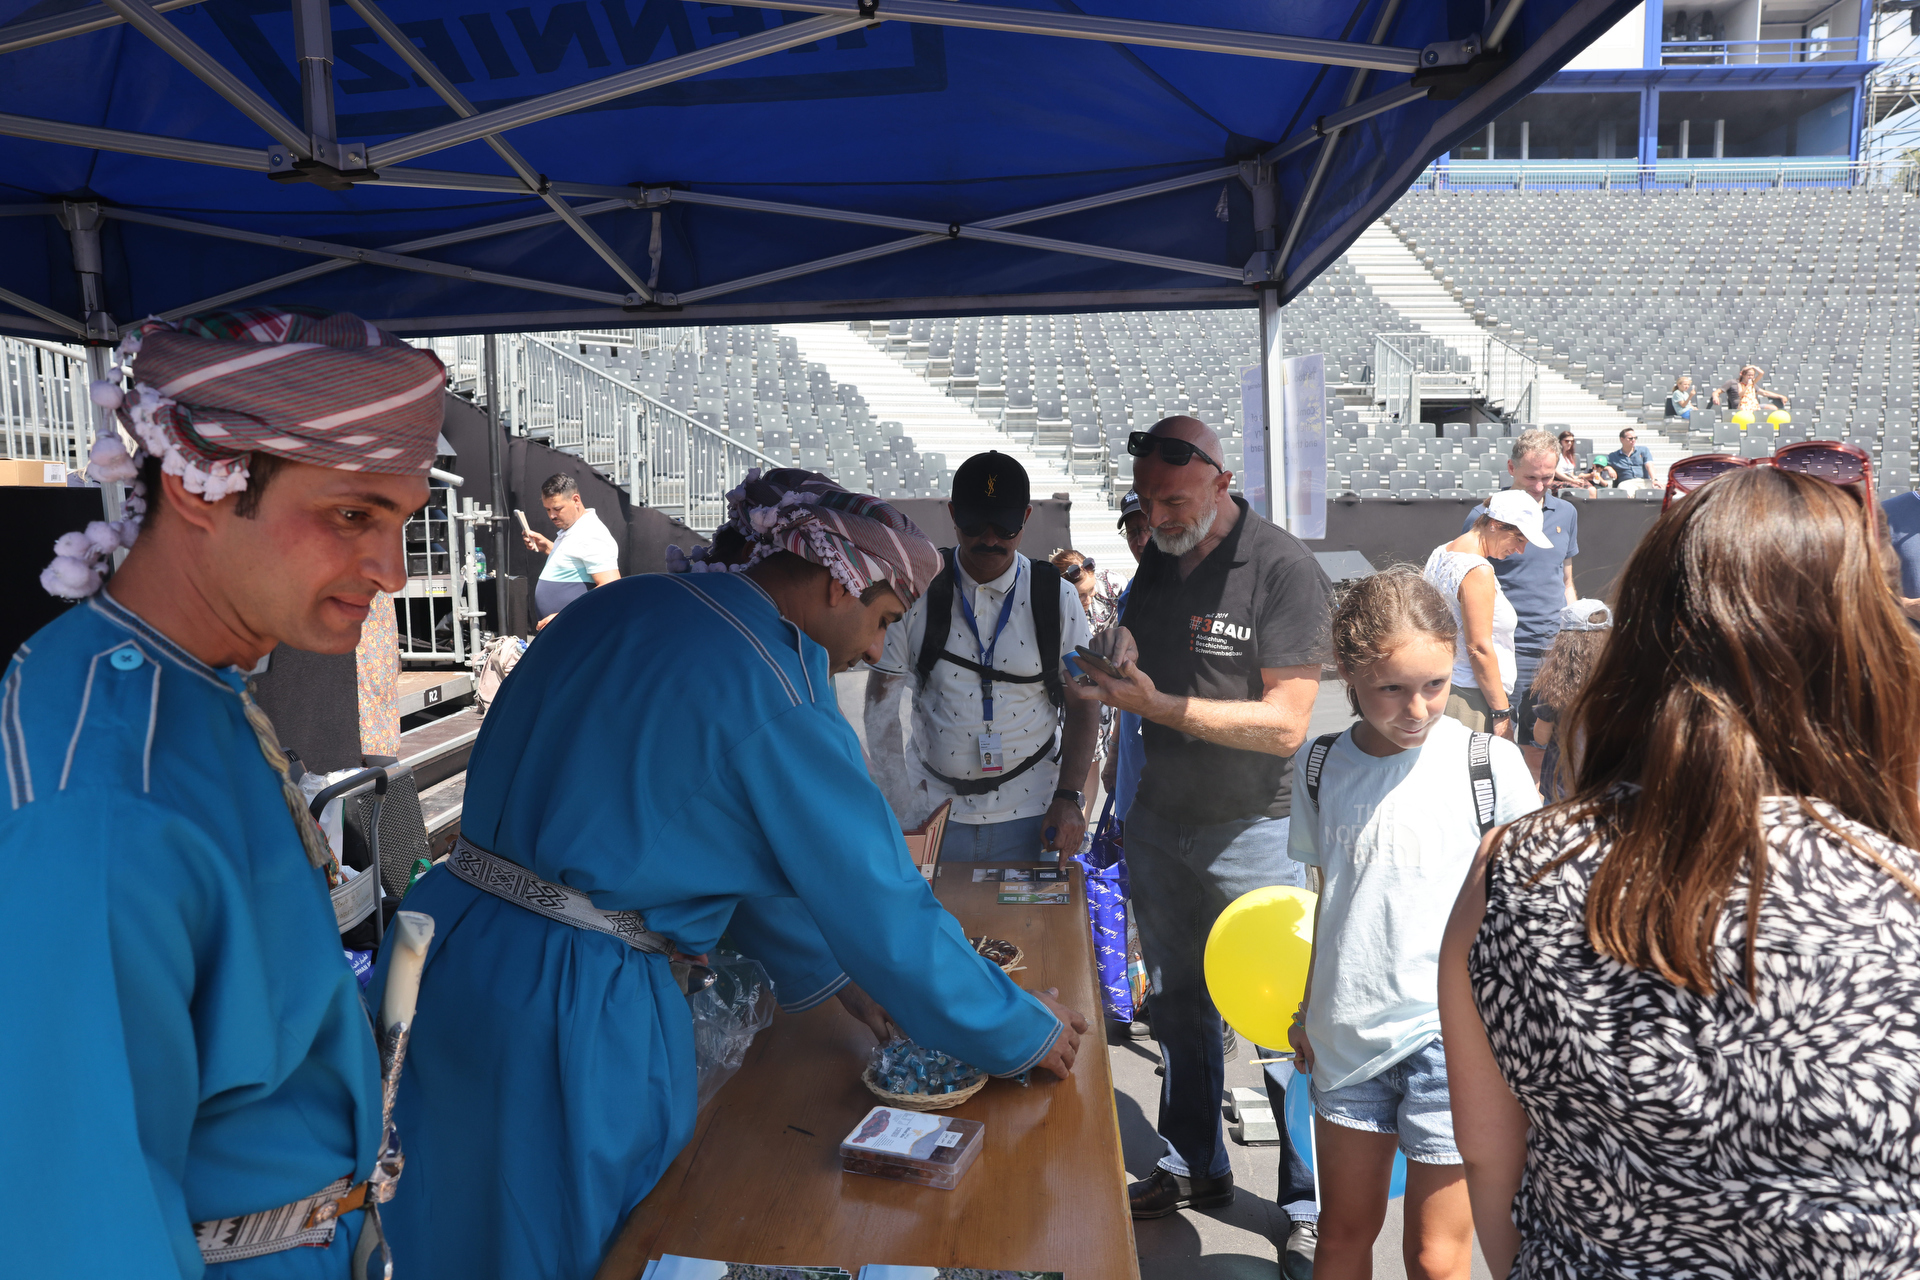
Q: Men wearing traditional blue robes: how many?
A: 2